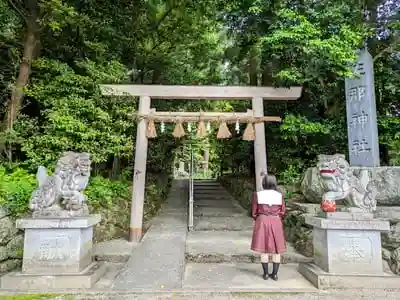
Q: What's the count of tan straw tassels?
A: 5